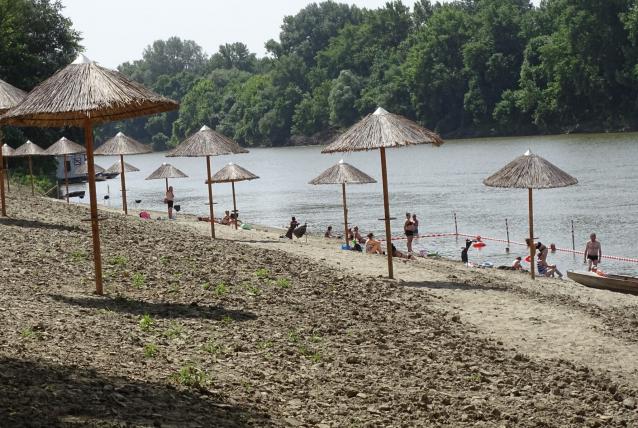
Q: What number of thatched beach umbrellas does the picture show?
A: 14